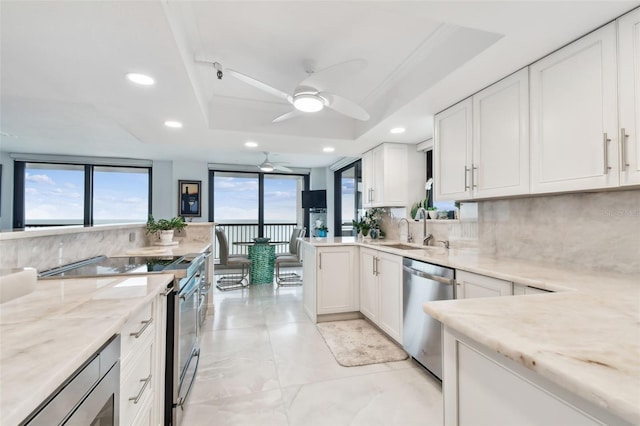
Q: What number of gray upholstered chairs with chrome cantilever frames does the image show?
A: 4